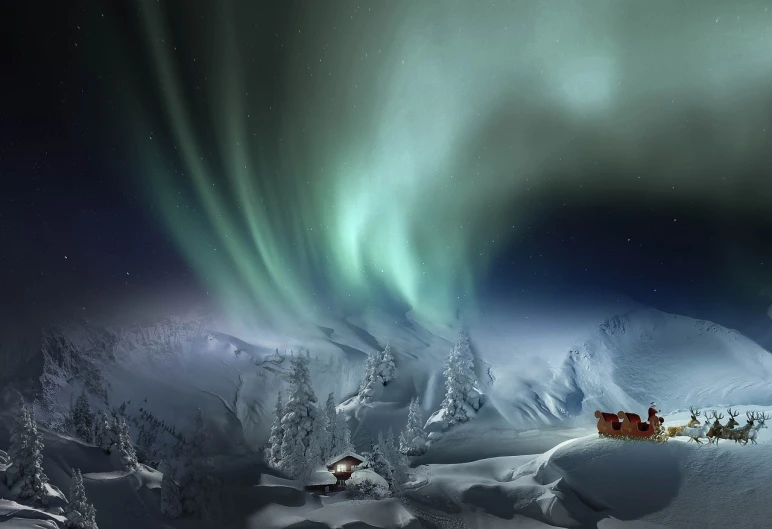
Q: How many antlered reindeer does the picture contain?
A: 6